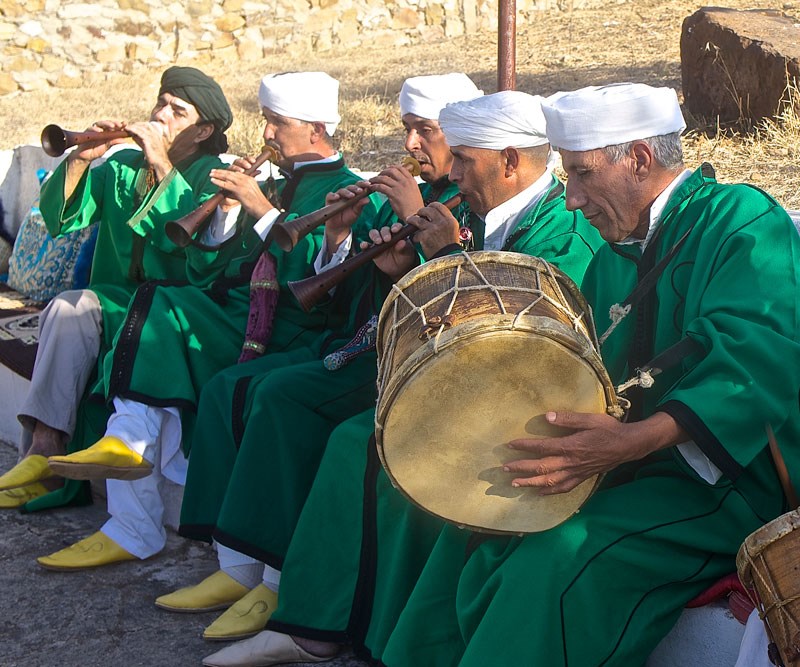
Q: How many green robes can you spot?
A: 5